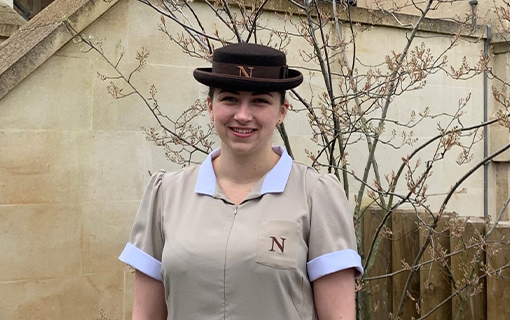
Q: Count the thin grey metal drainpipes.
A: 1